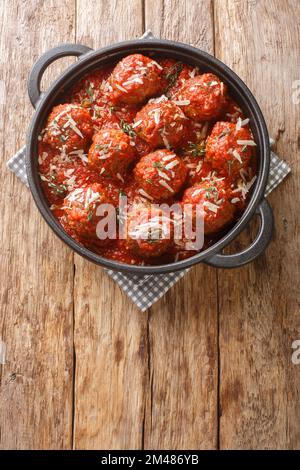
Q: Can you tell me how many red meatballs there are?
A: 10